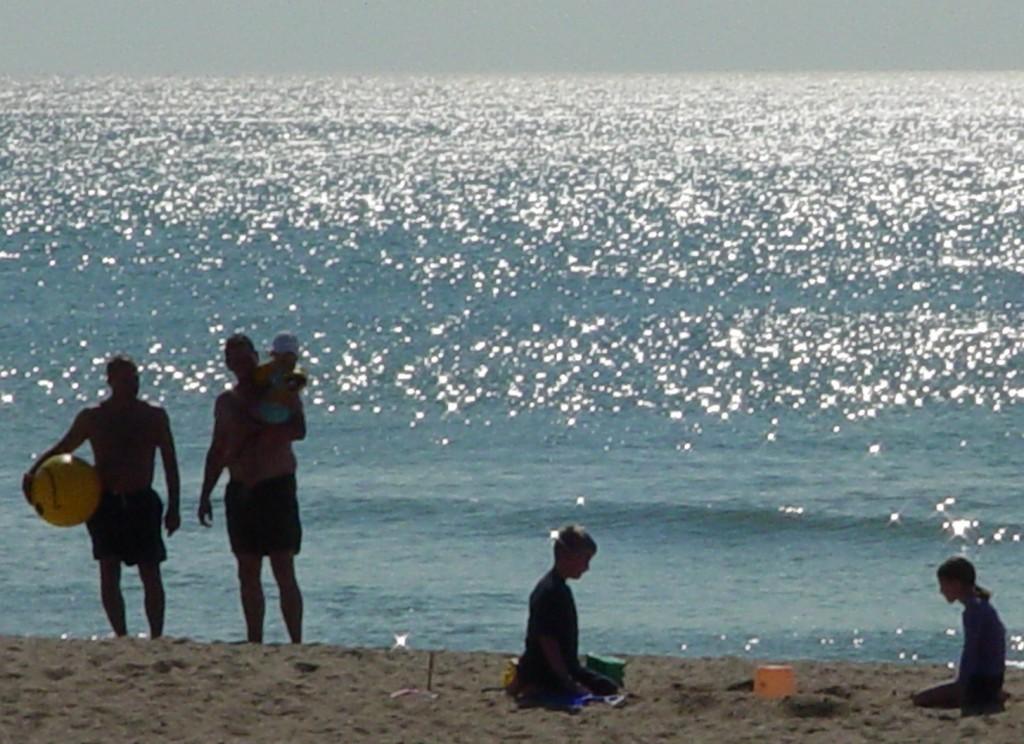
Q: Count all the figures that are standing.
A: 2